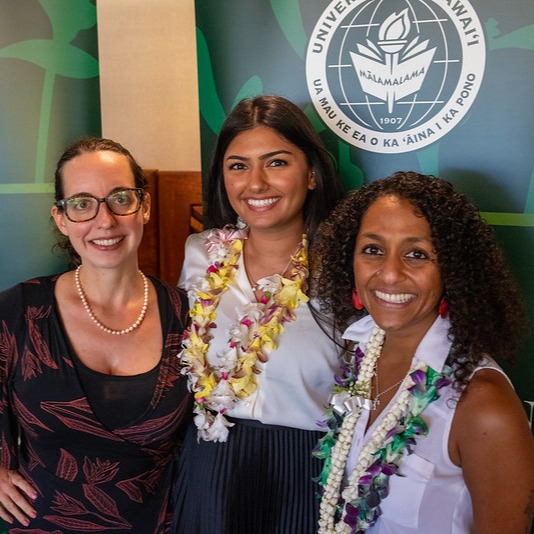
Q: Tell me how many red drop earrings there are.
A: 2